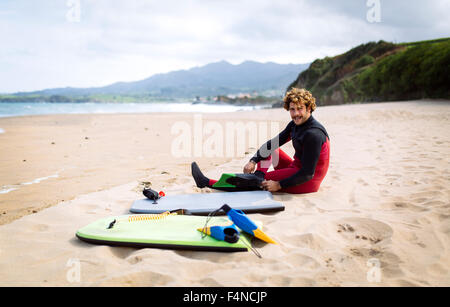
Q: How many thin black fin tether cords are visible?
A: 2